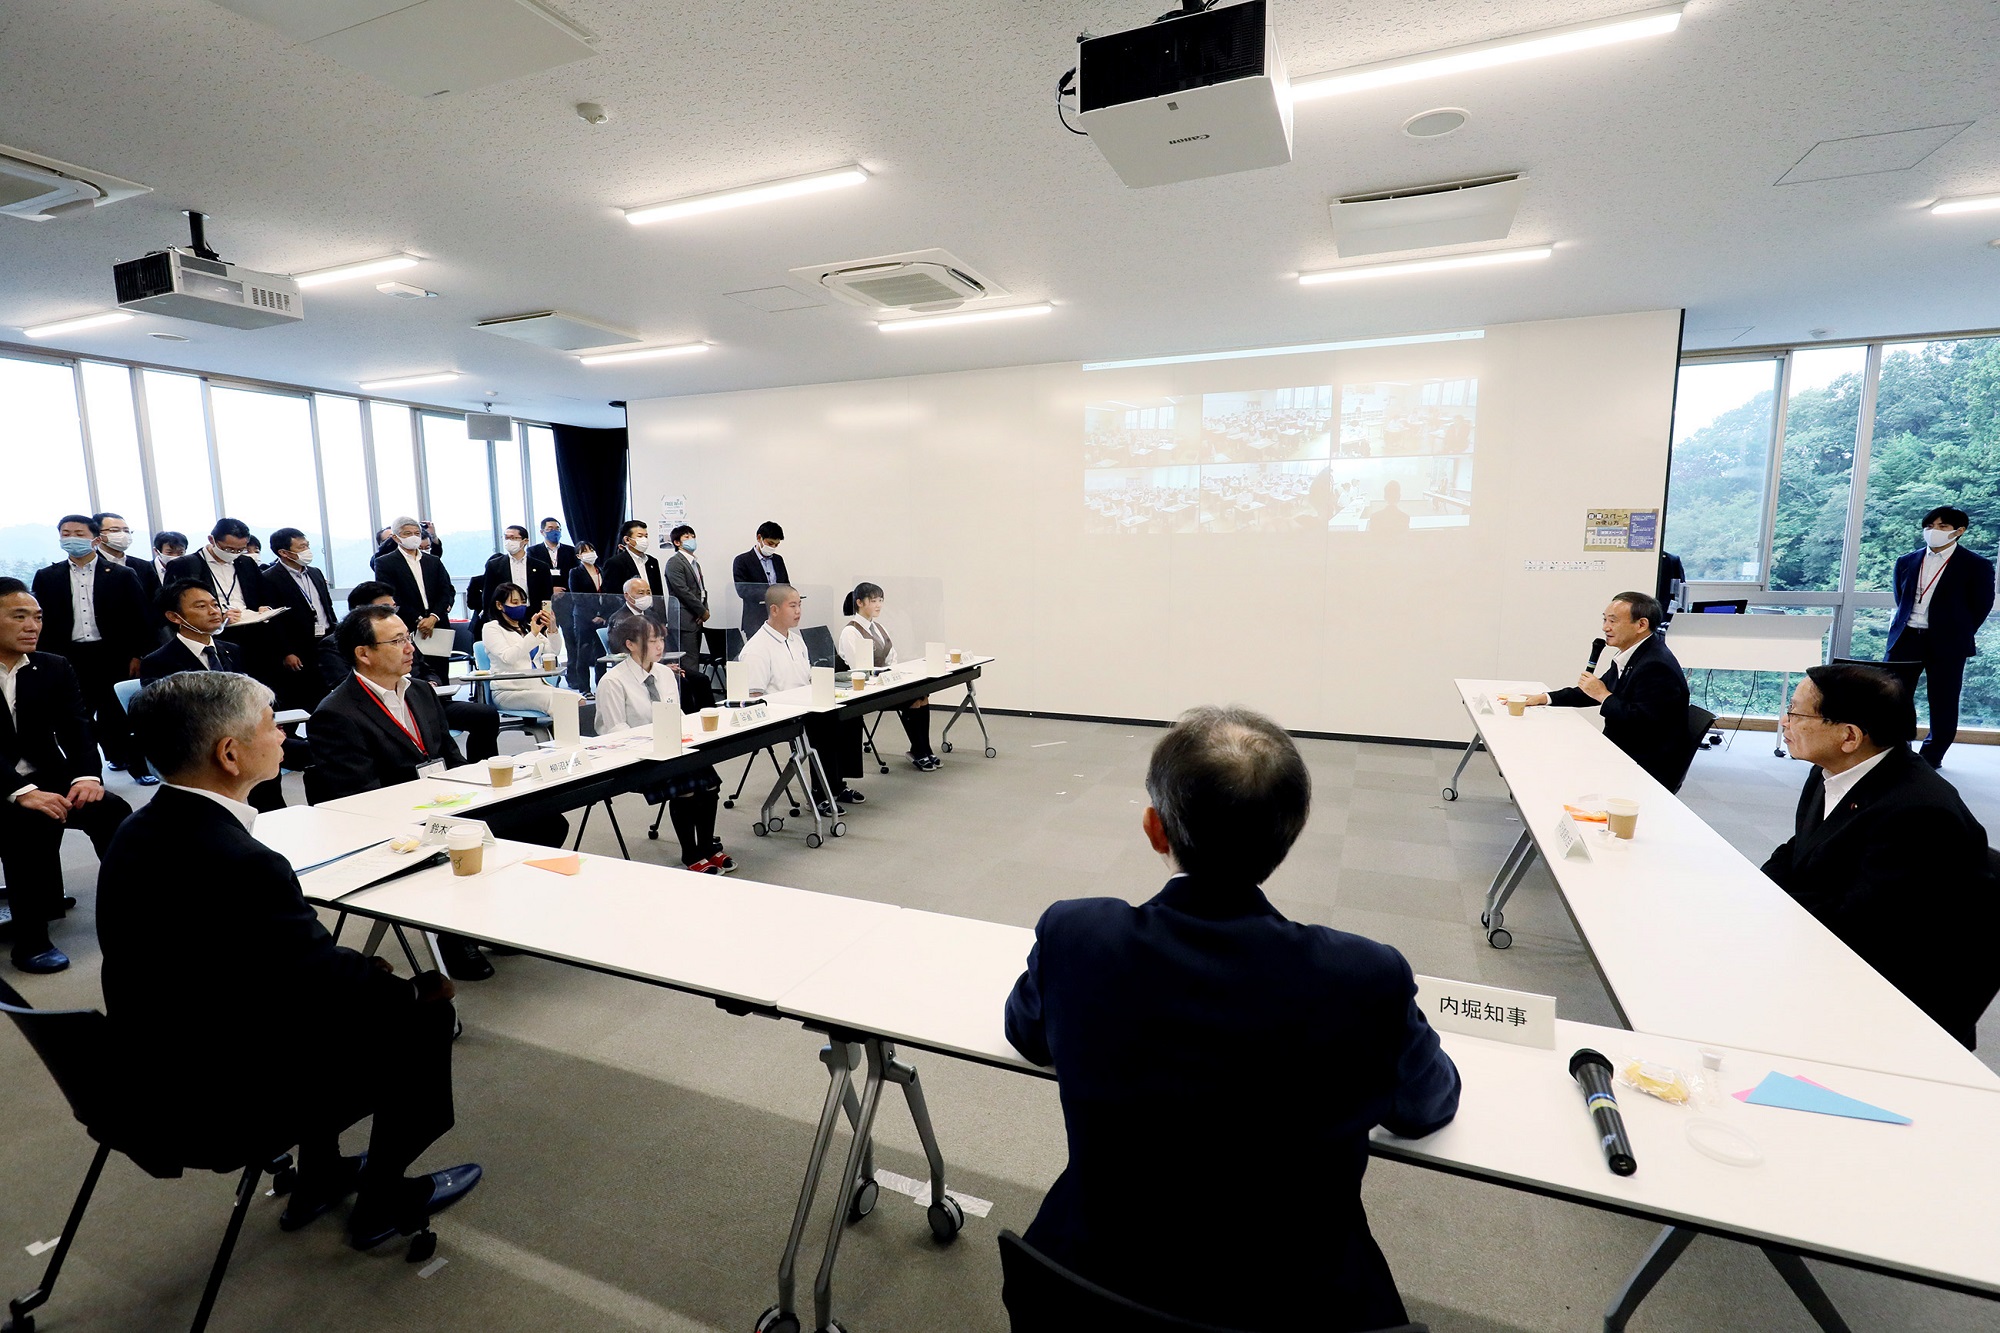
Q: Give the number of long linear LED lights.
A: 9